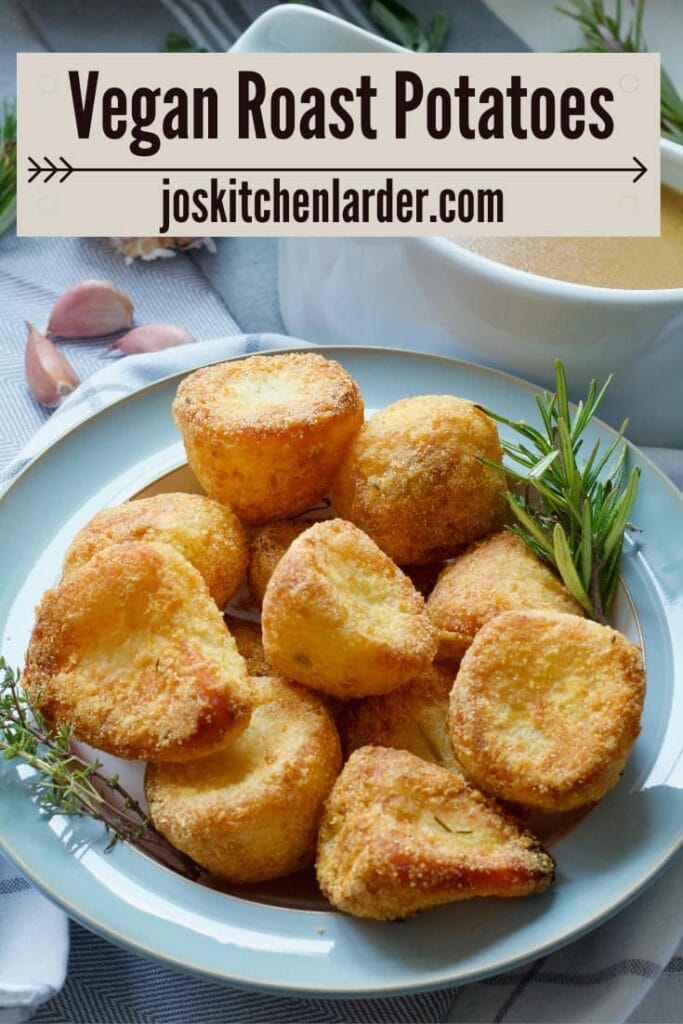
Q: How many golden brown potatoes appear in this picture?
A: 12